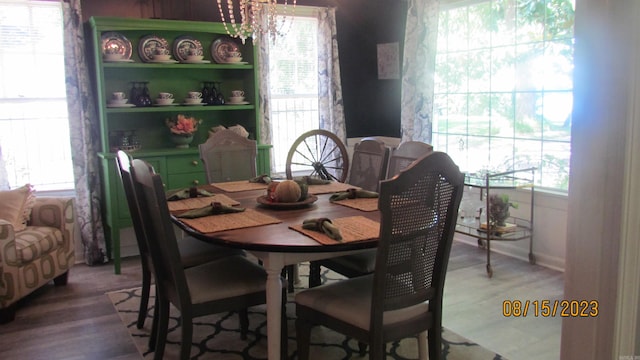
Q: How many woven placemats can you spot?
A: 6